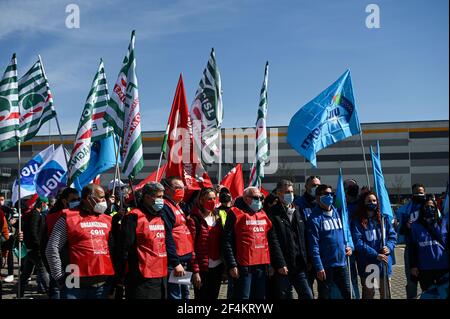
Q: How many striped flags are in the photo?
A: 6